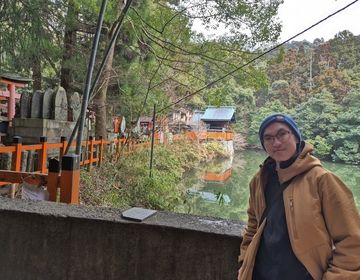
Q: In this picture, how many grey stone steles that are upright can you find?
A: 5